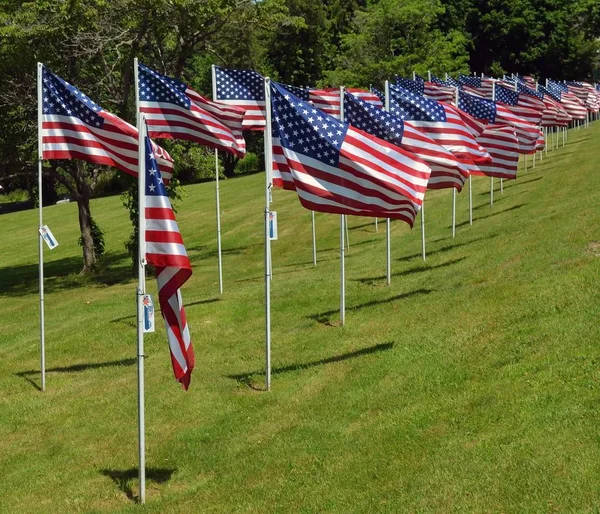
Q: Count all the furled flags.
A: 1